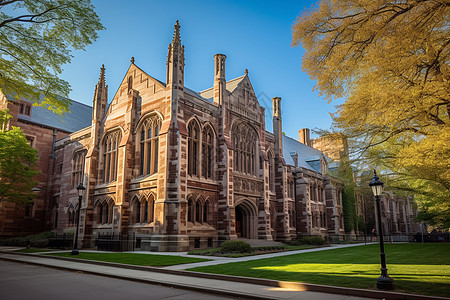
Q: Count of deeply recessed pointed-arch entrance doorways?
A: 1